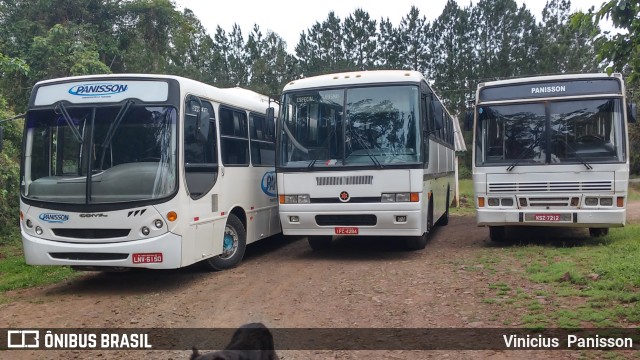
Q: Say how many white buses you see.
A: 3